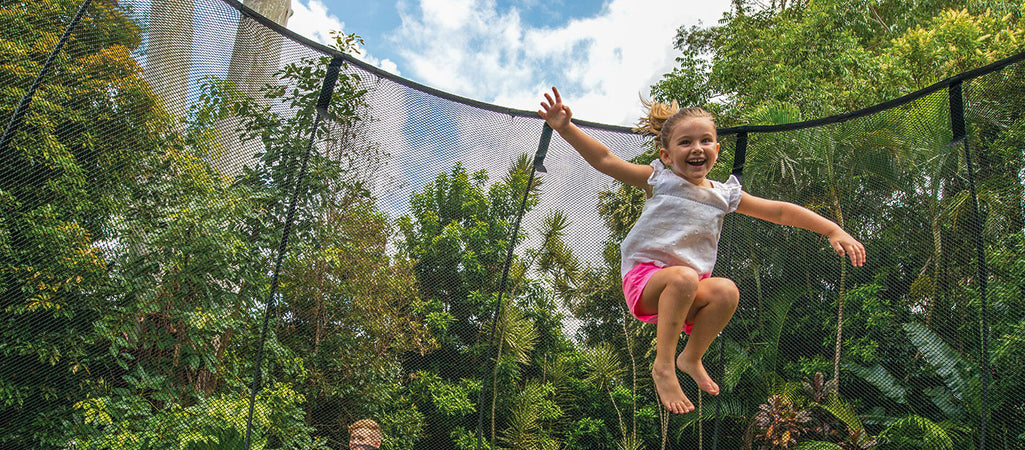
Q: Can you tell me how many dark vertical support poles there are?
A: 5